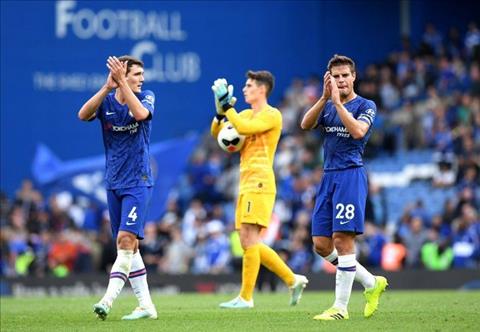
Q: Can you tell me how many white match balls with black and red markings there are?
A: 1